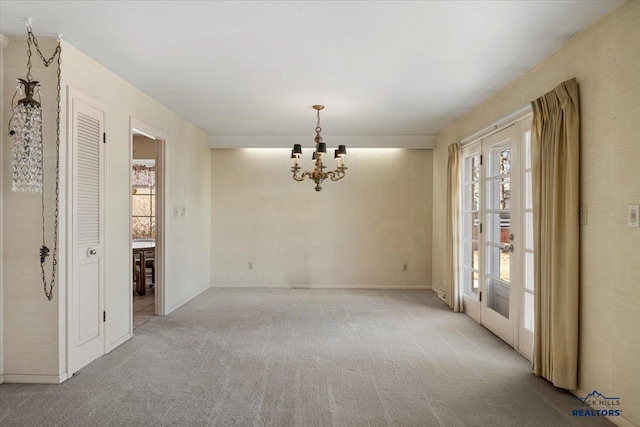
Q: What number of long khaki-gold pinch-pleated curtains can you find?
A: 2